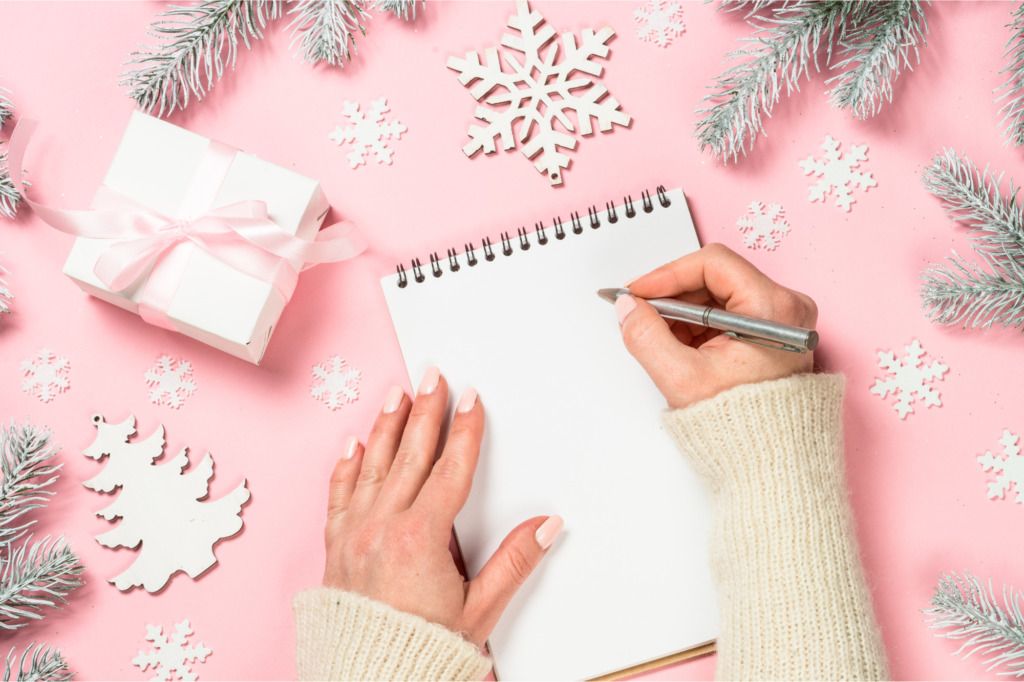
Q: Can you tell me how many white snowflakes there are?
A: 11